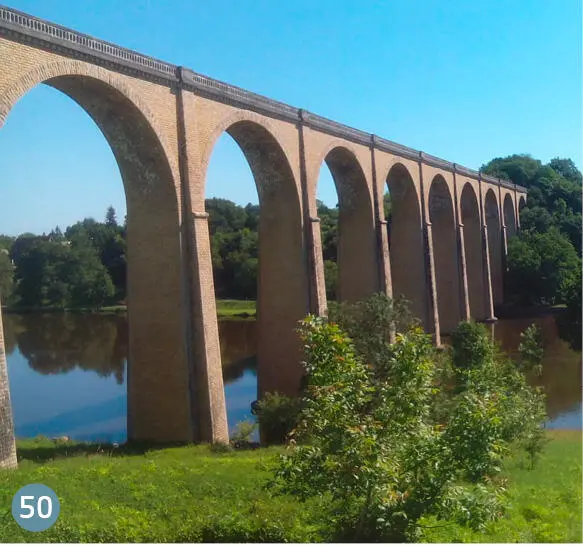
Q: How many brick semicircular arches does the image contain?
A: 9